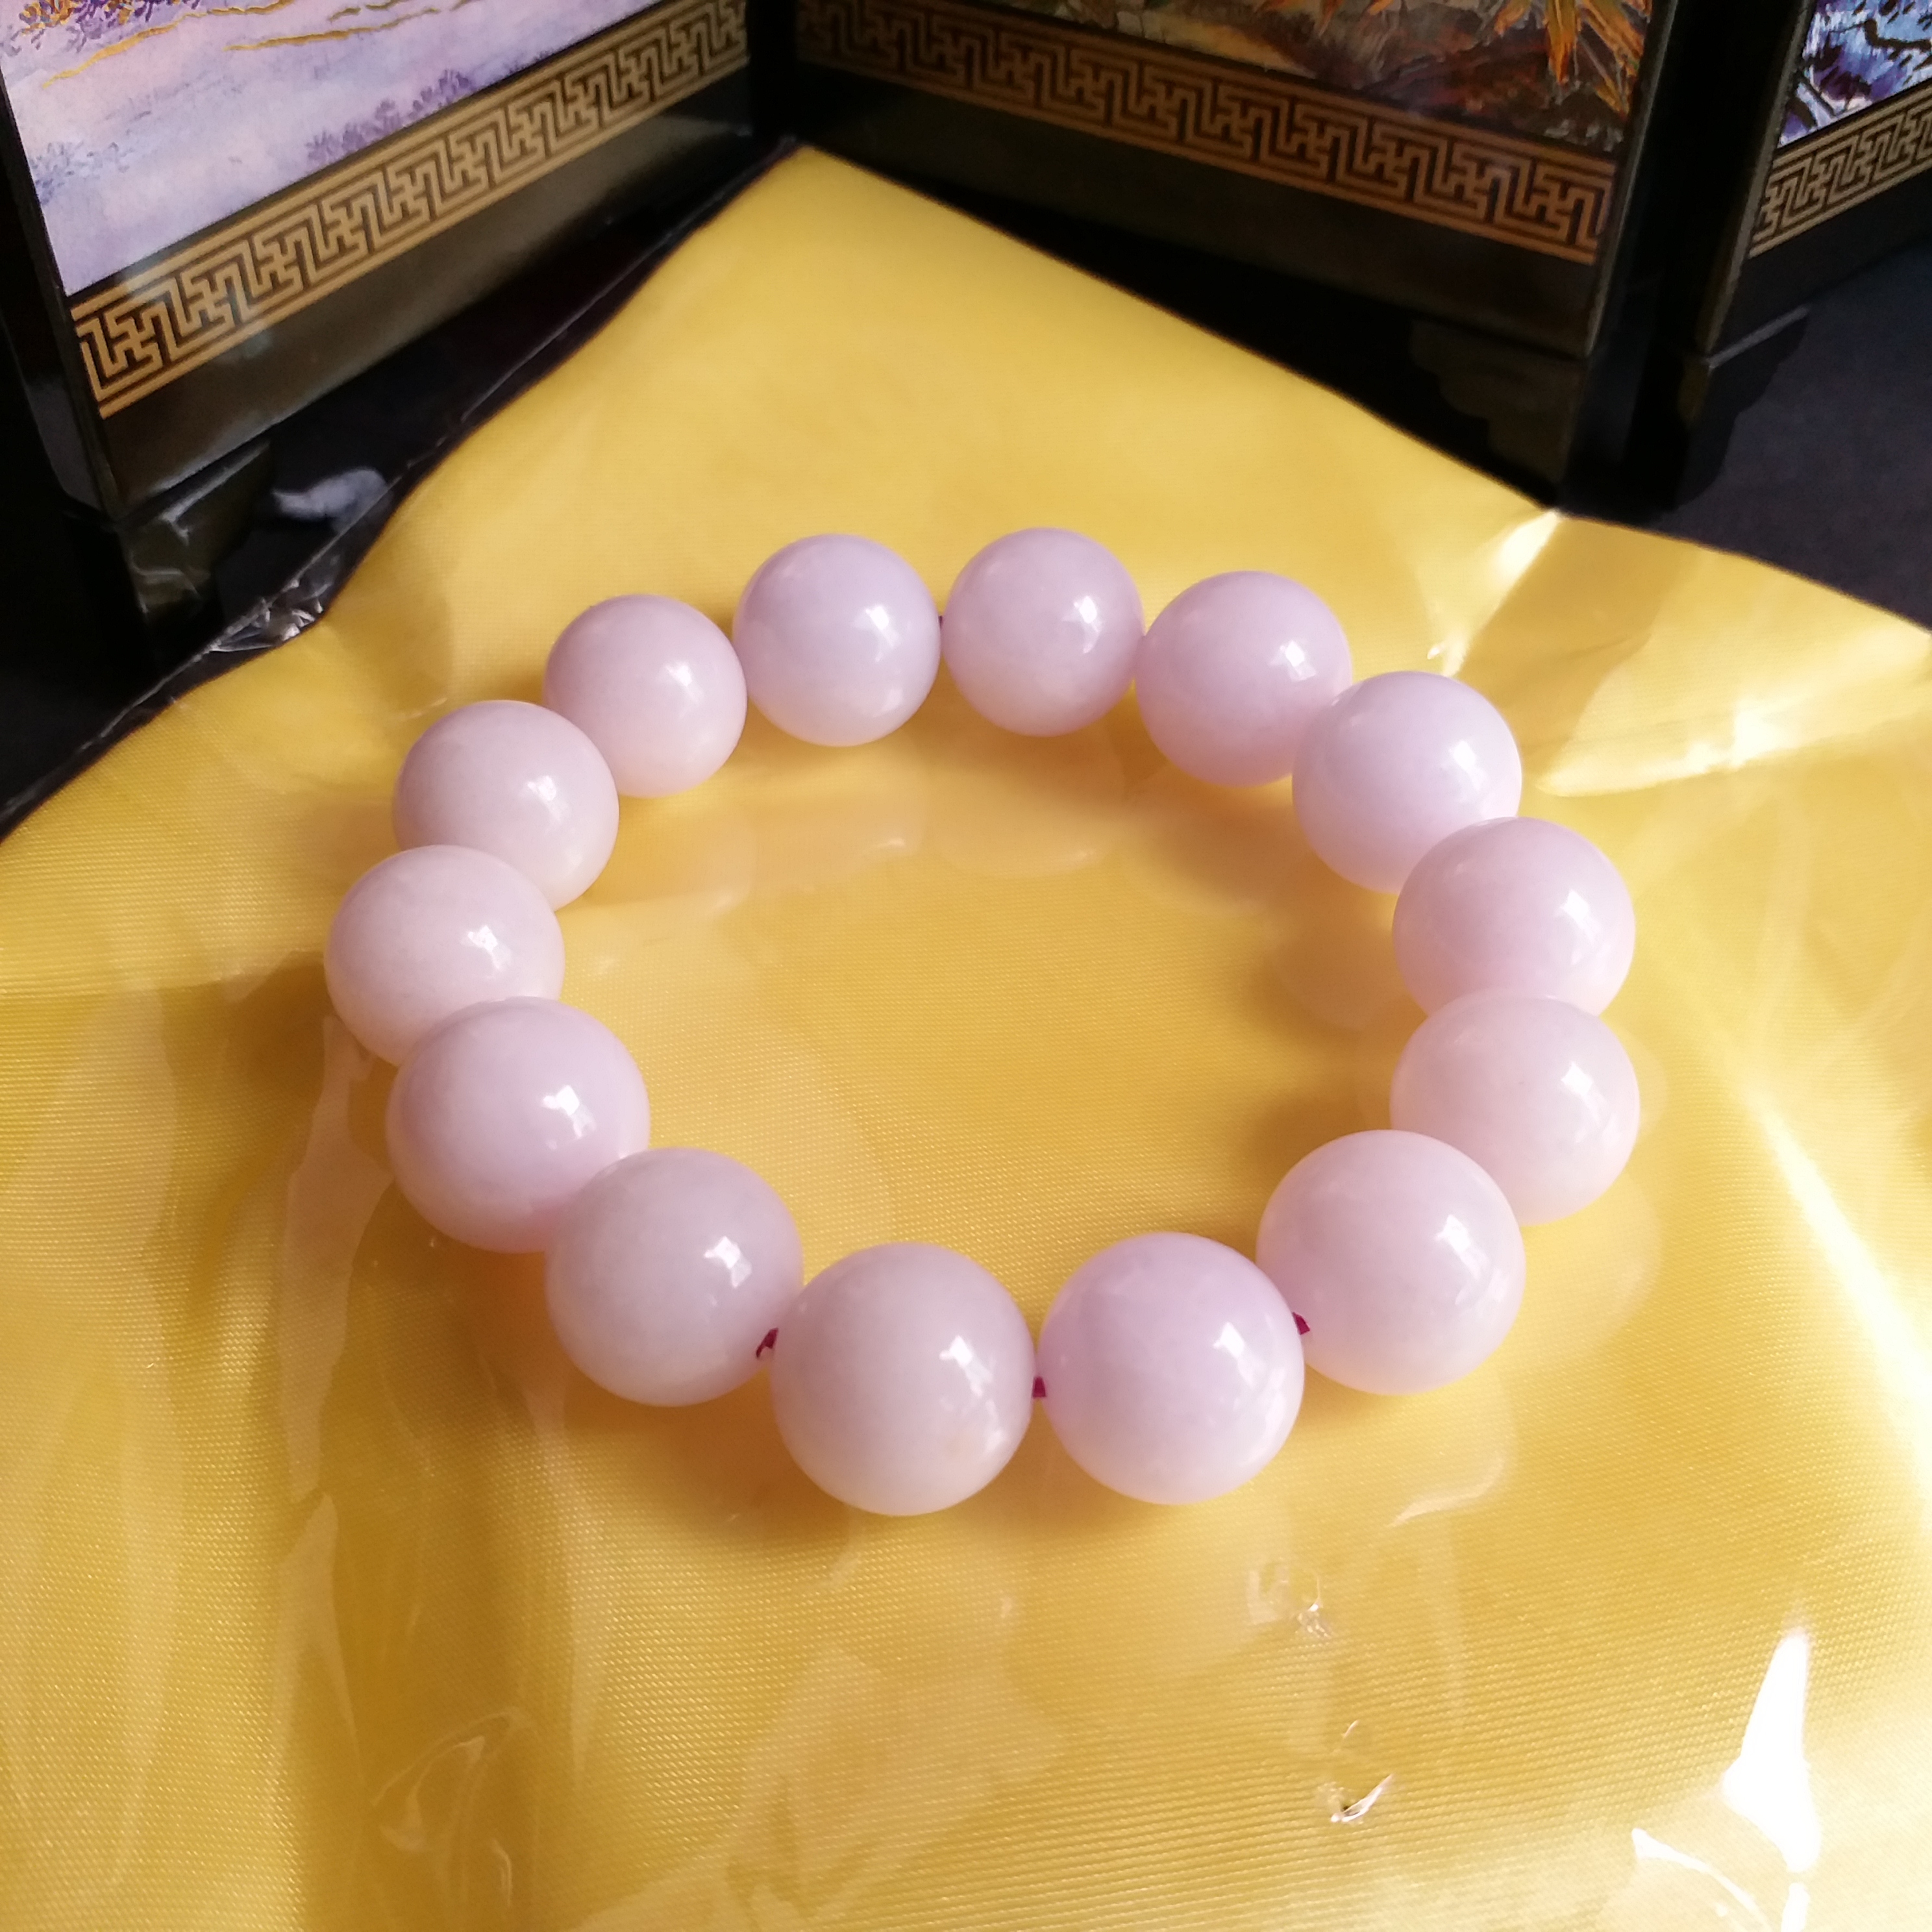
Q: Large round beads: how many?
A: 14